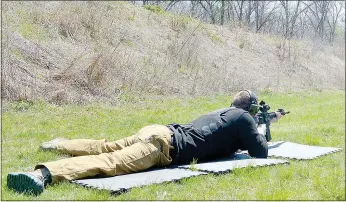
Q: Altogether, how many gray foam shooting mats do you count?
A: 3